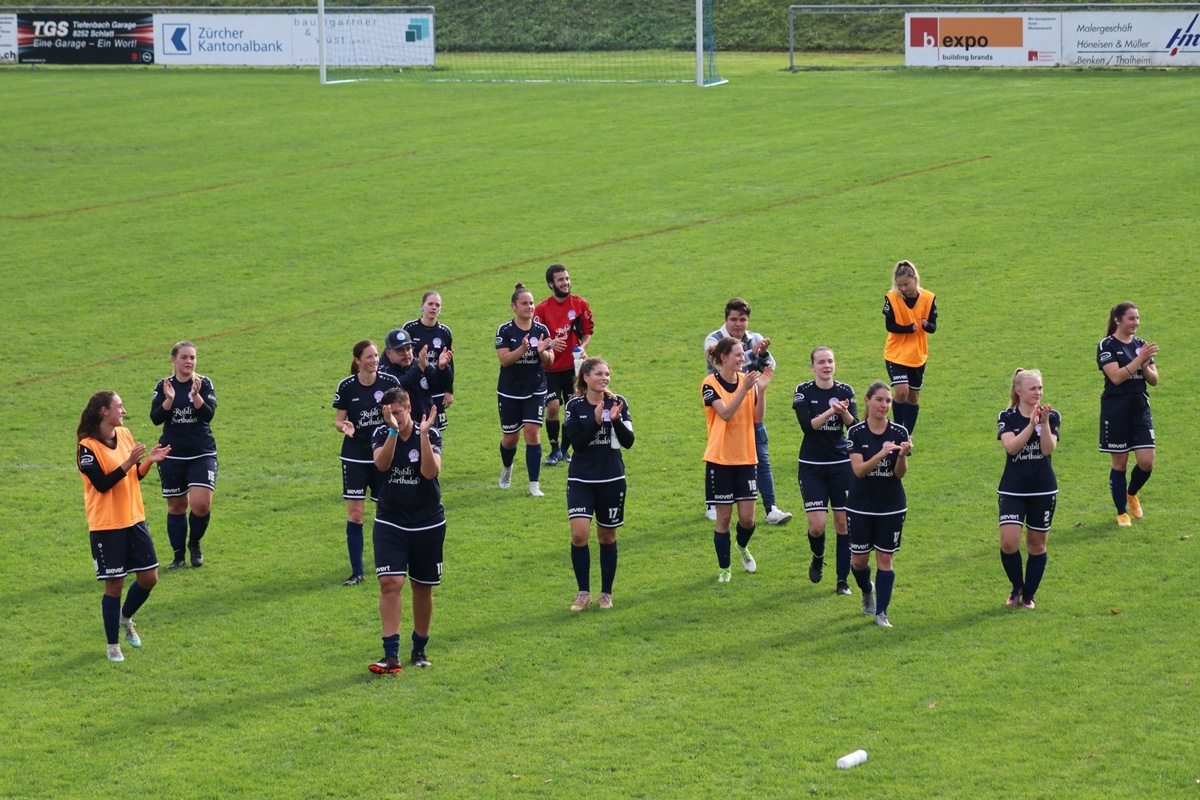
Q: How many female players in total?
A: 13